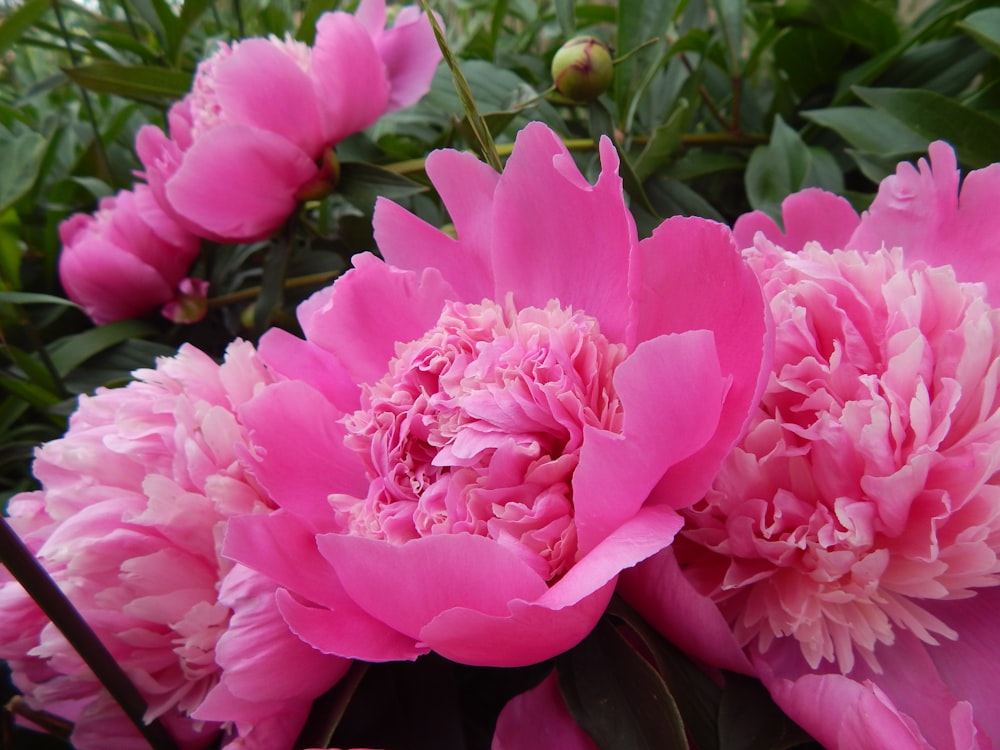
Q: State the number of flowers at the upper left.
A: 2